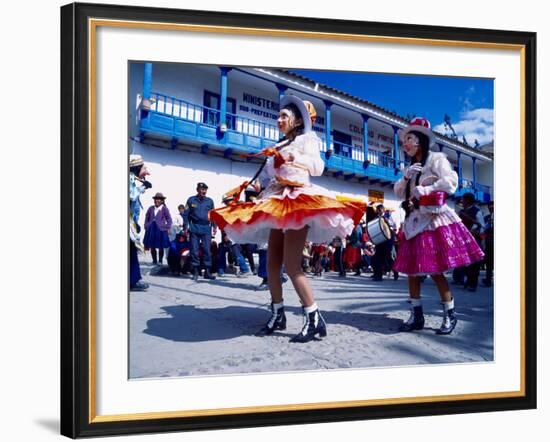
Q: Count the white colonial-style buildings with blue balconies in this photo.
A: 1